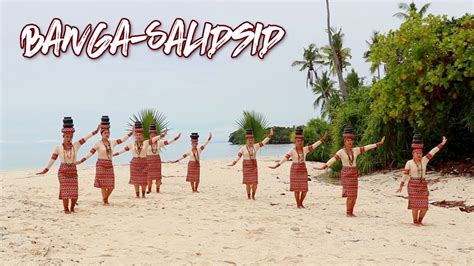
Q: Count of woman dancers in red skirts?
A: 9